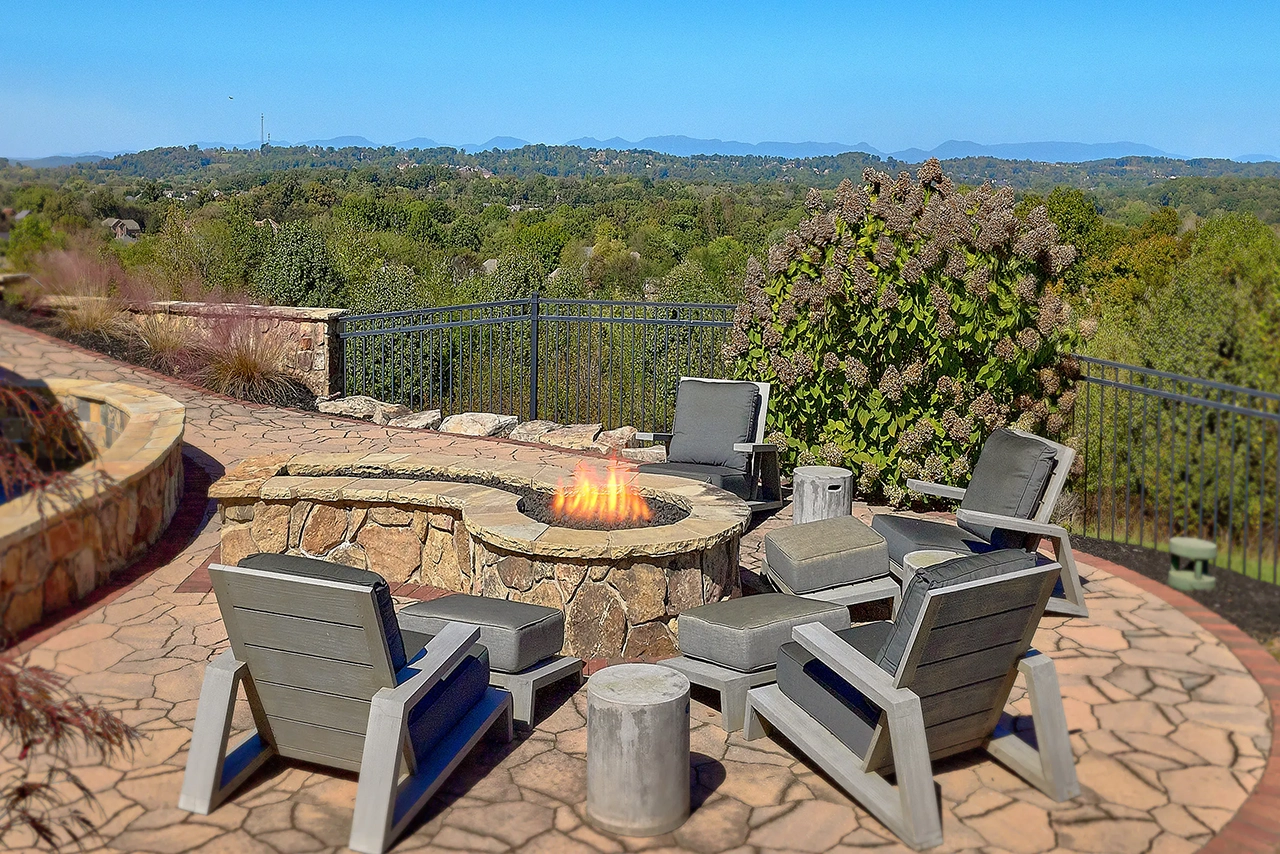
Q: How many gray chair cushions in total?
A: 8